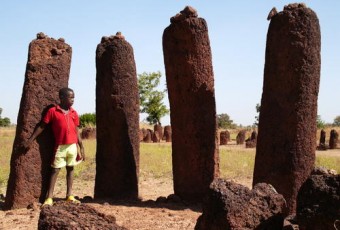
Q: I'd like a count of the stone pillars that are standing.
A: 4